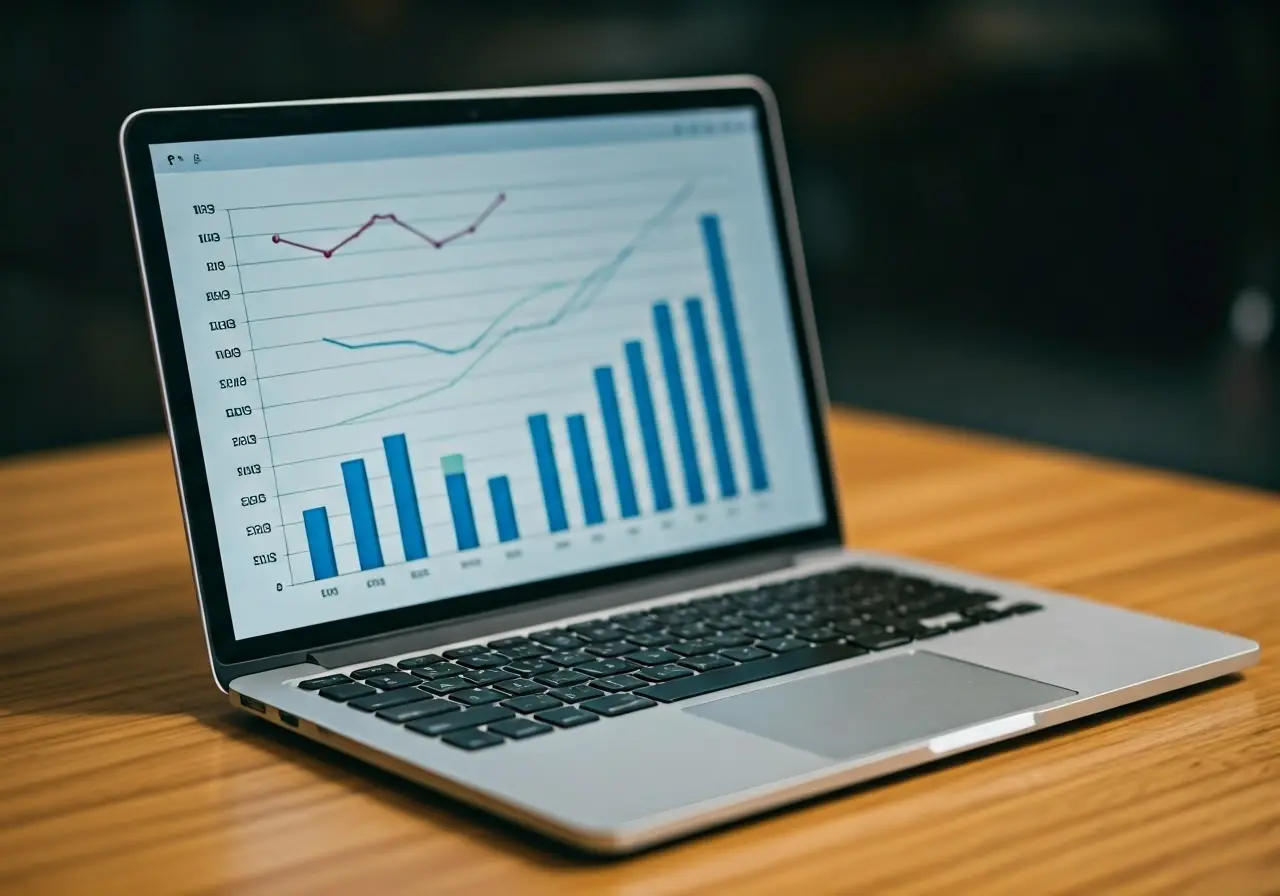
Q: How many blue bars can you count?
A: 12